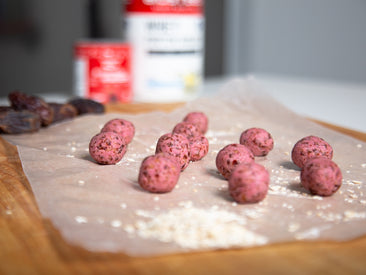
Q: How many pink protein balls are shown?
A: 12